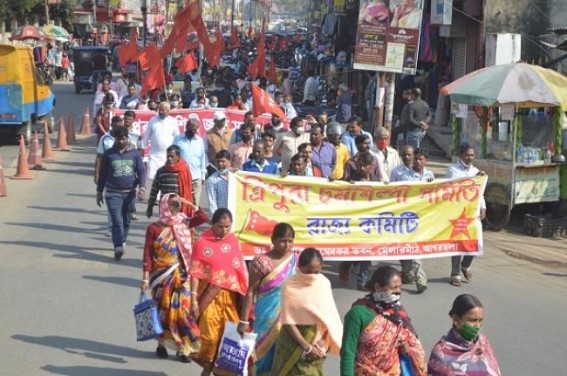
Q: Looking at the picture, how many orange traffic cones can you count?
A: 7